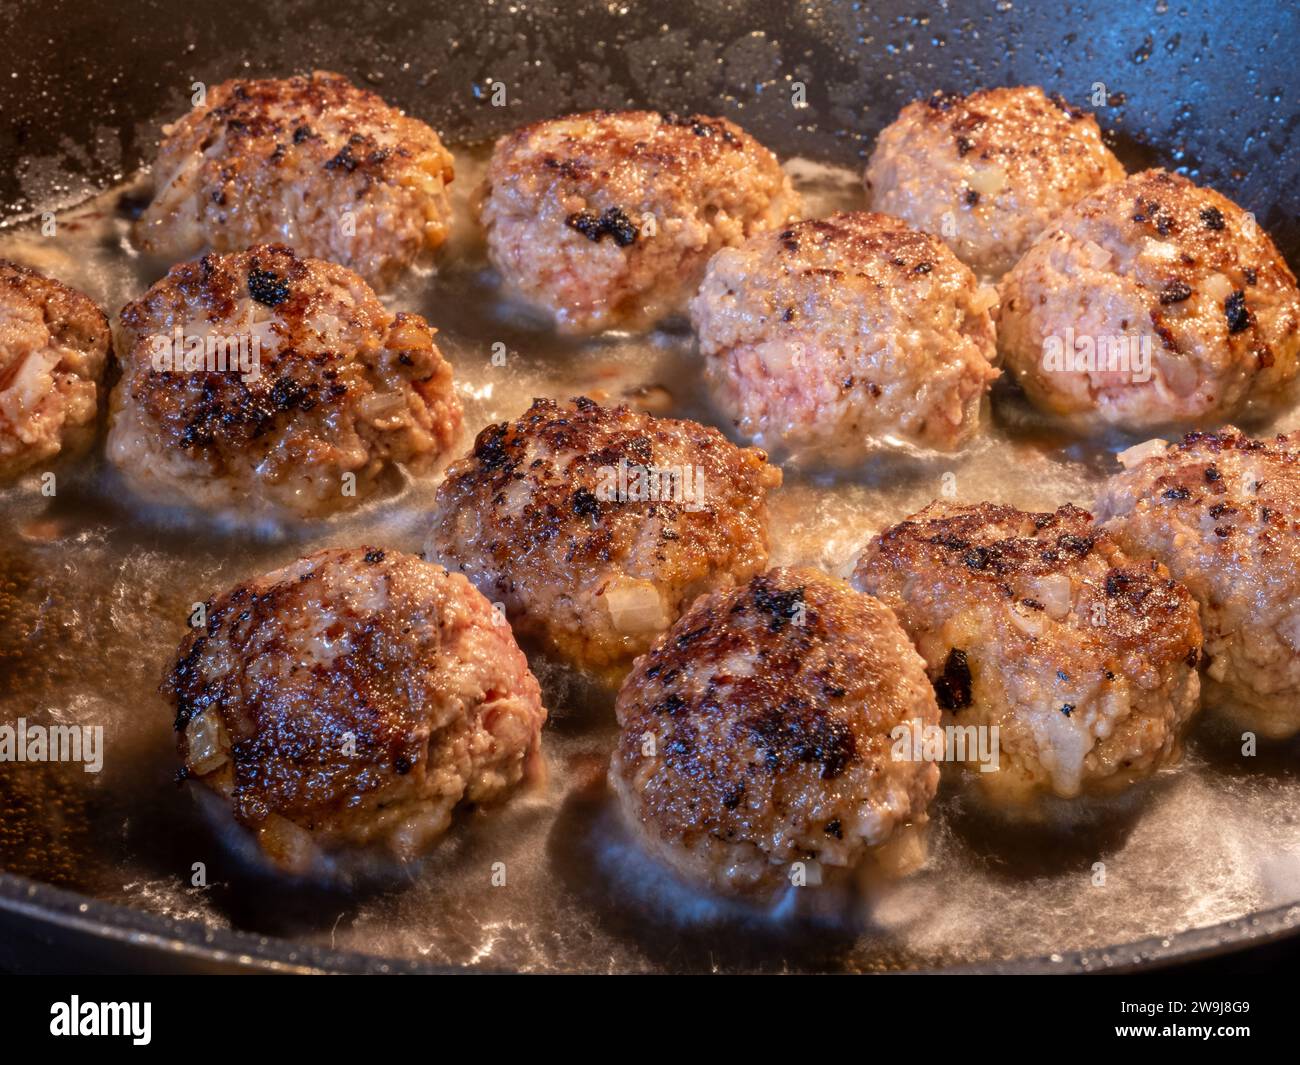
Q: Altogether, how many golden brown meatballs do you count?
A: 12